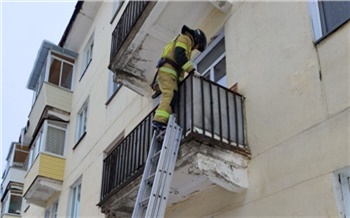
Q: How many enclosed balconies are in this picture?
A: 4